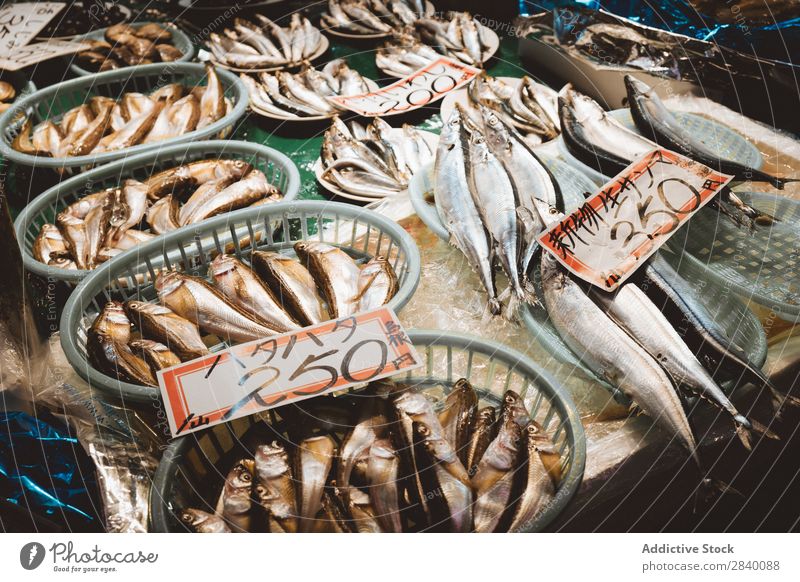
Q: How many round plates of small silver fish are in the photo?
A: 6